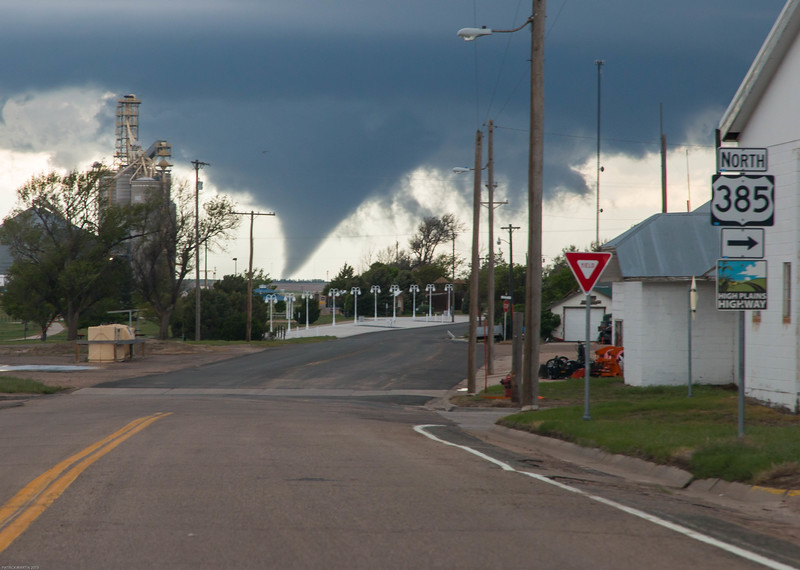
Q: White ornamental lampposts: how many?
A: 10